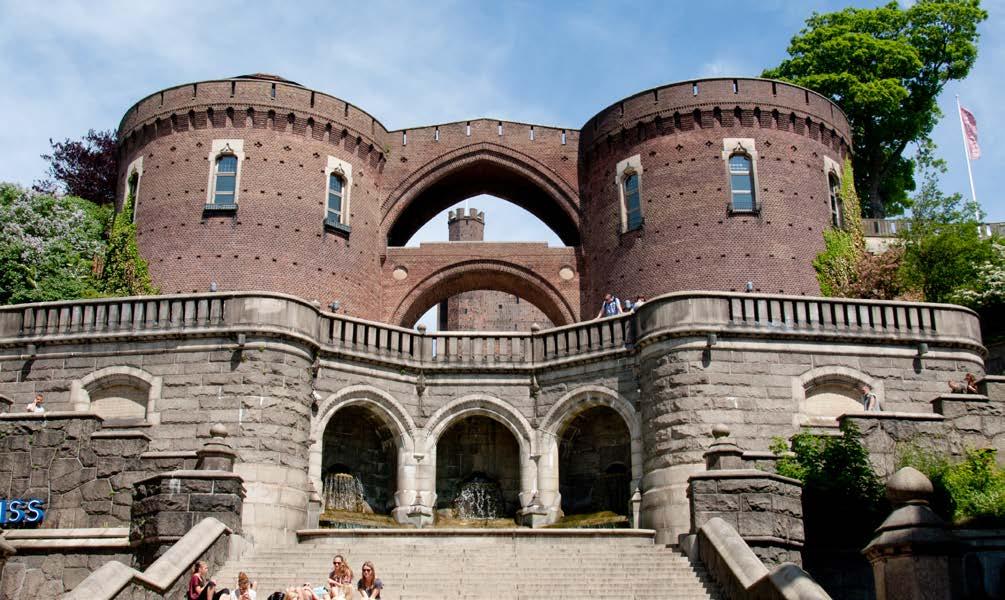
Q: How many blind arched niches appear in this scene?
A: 2